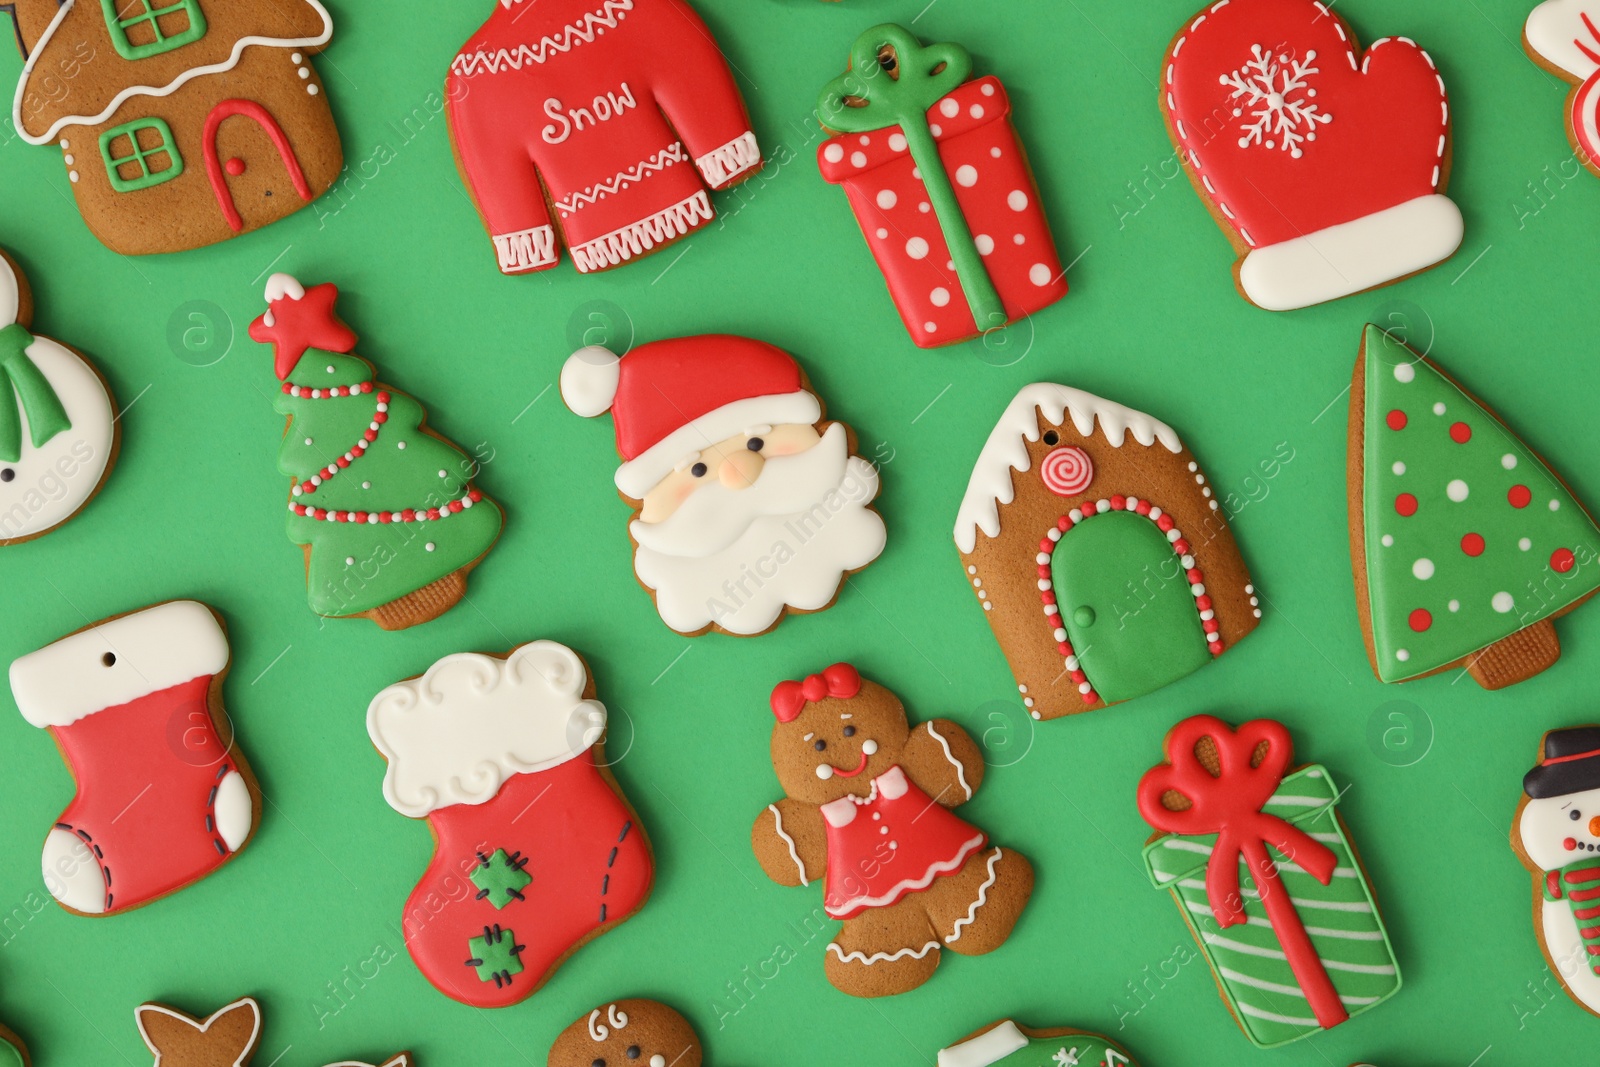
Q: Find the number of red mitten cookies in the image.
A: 1